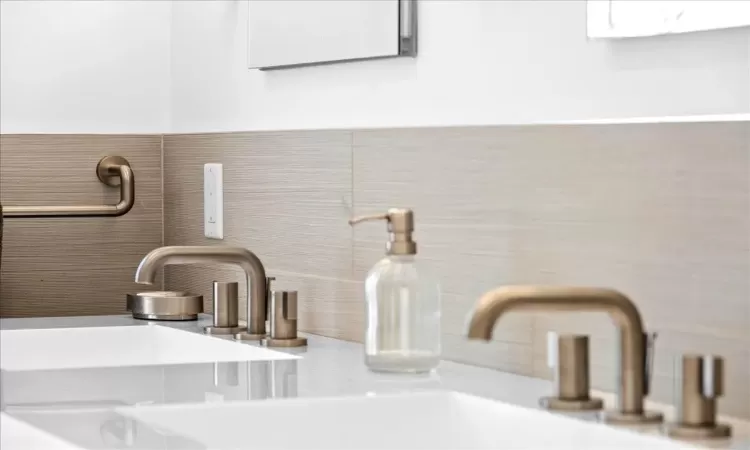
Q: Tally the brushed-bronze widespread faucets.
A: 2